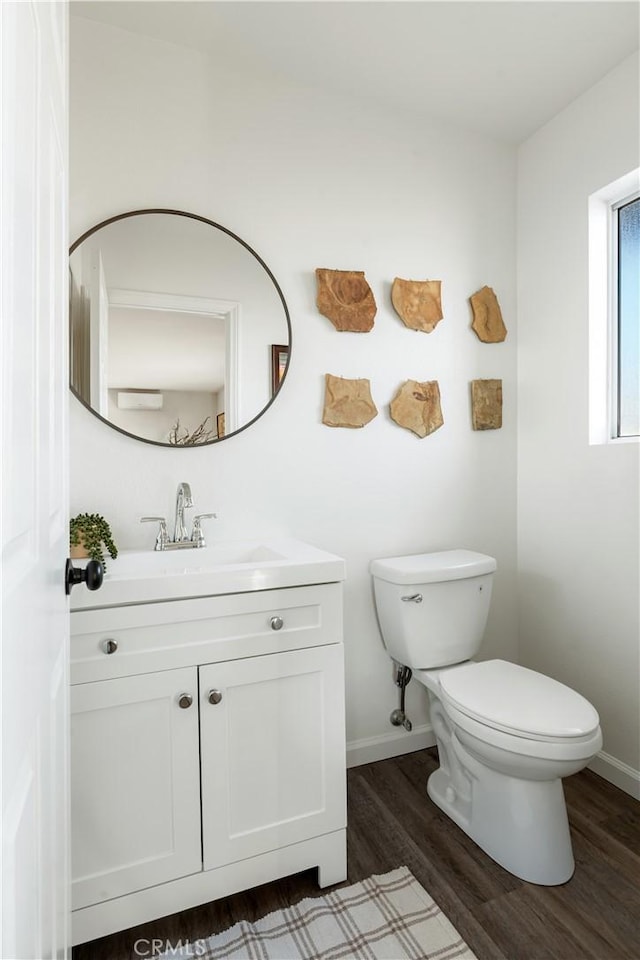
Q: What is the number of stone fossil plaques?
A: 6